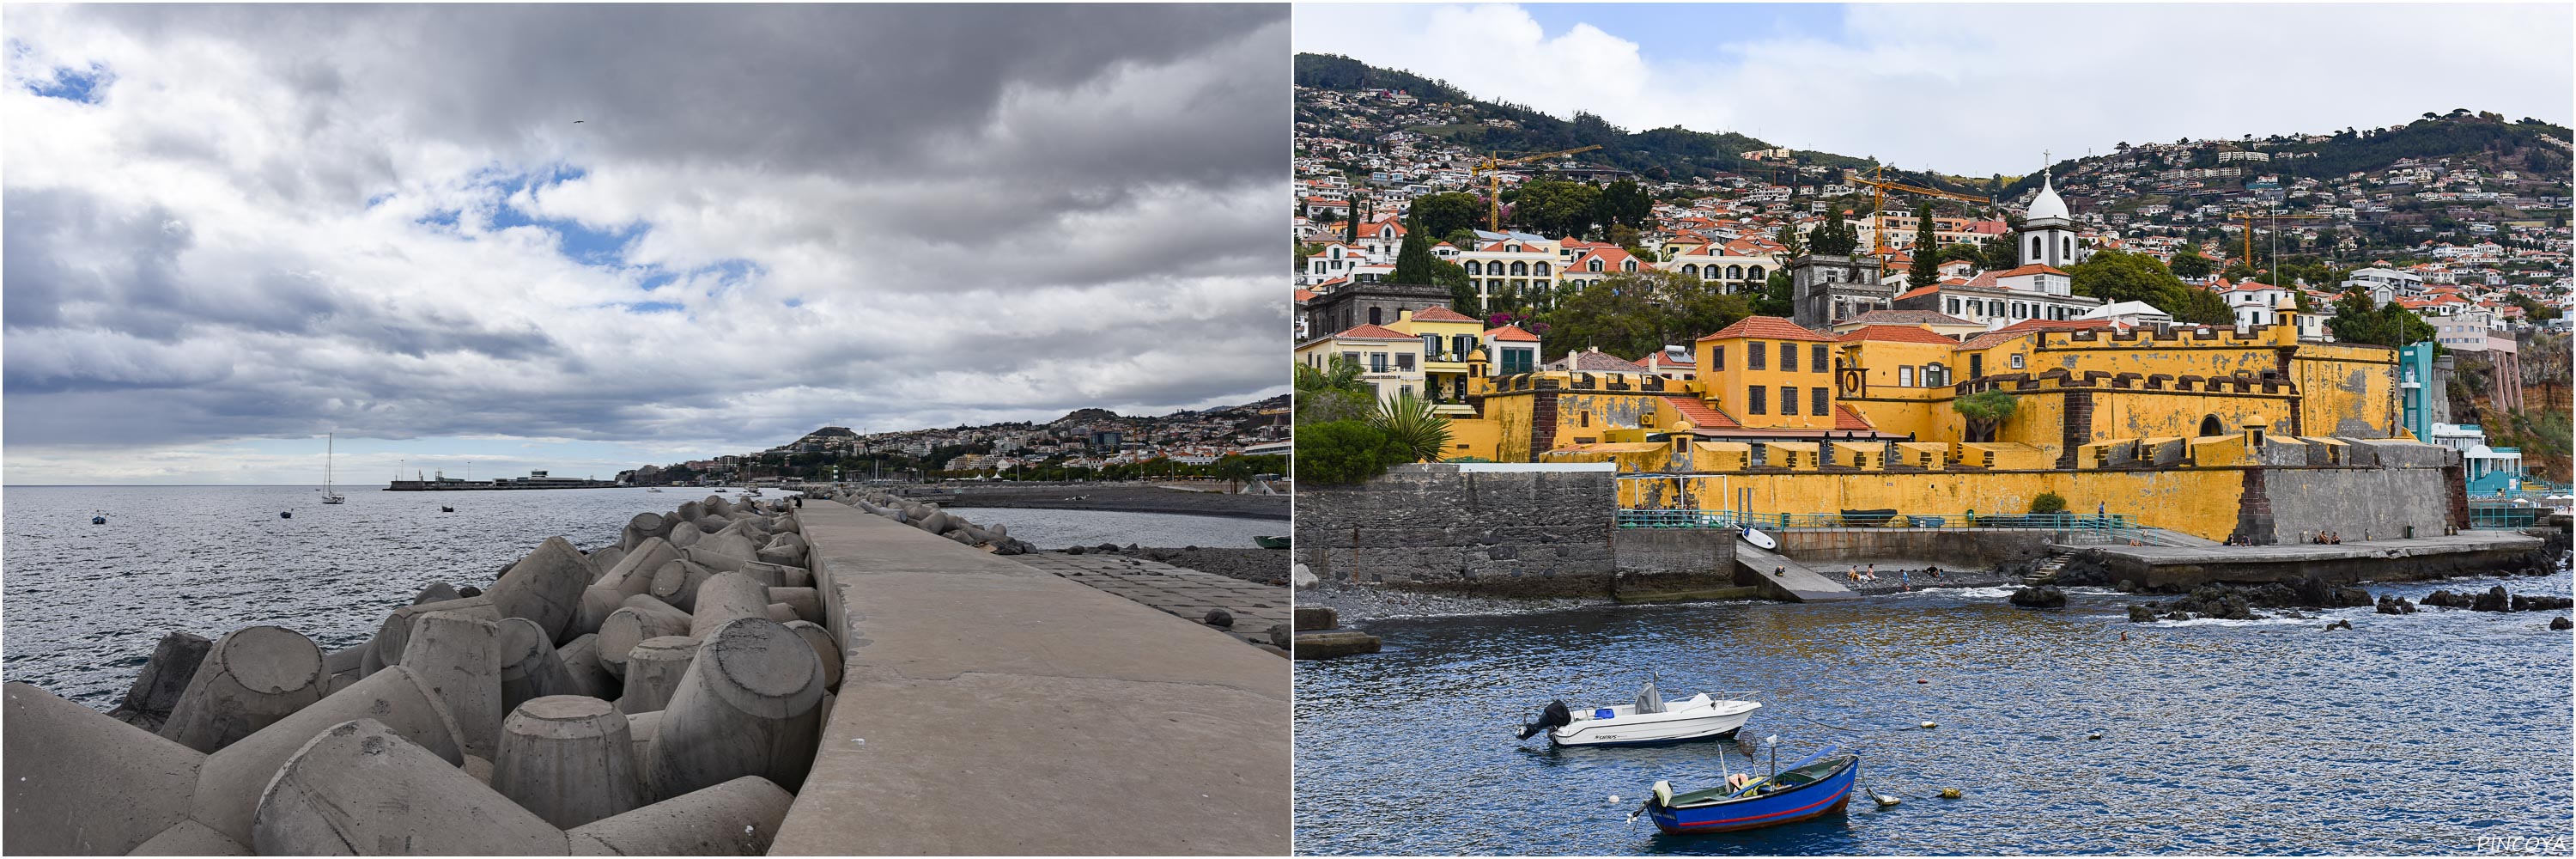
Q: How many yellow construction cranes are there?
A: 3